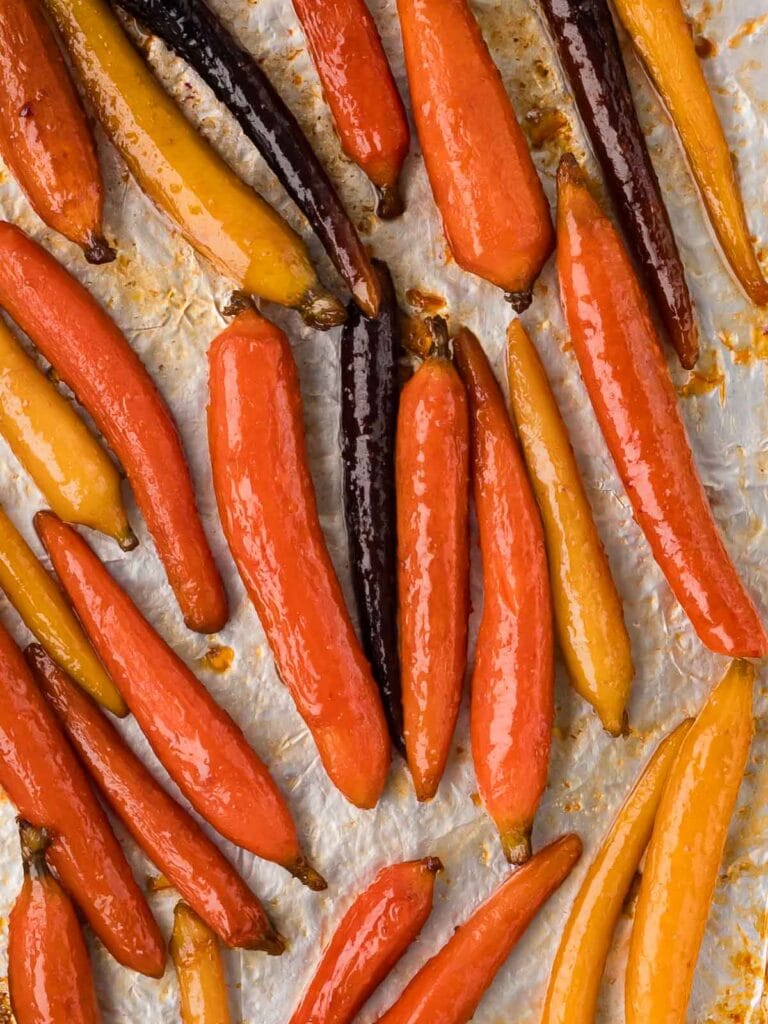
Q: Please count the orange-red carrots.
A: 14